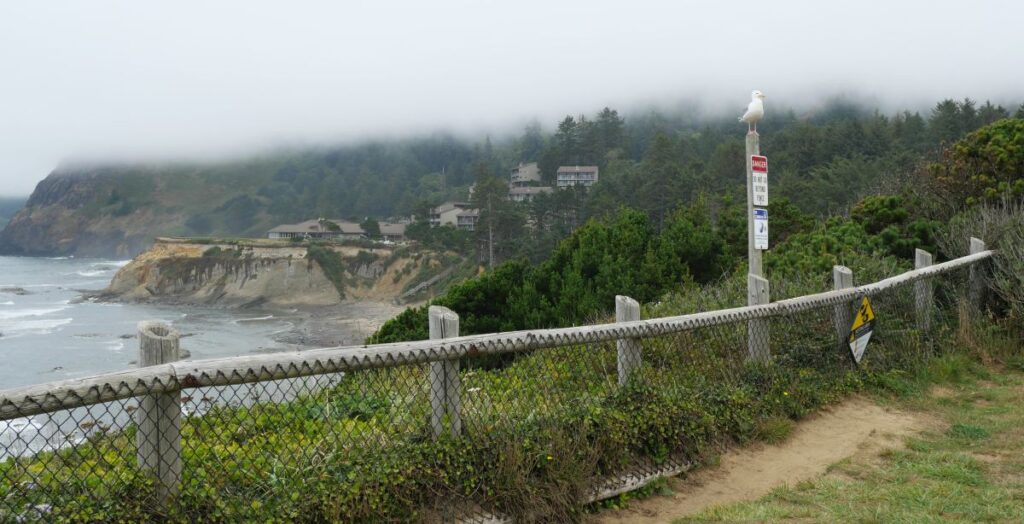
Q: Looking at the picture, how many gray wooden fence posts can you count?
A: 7